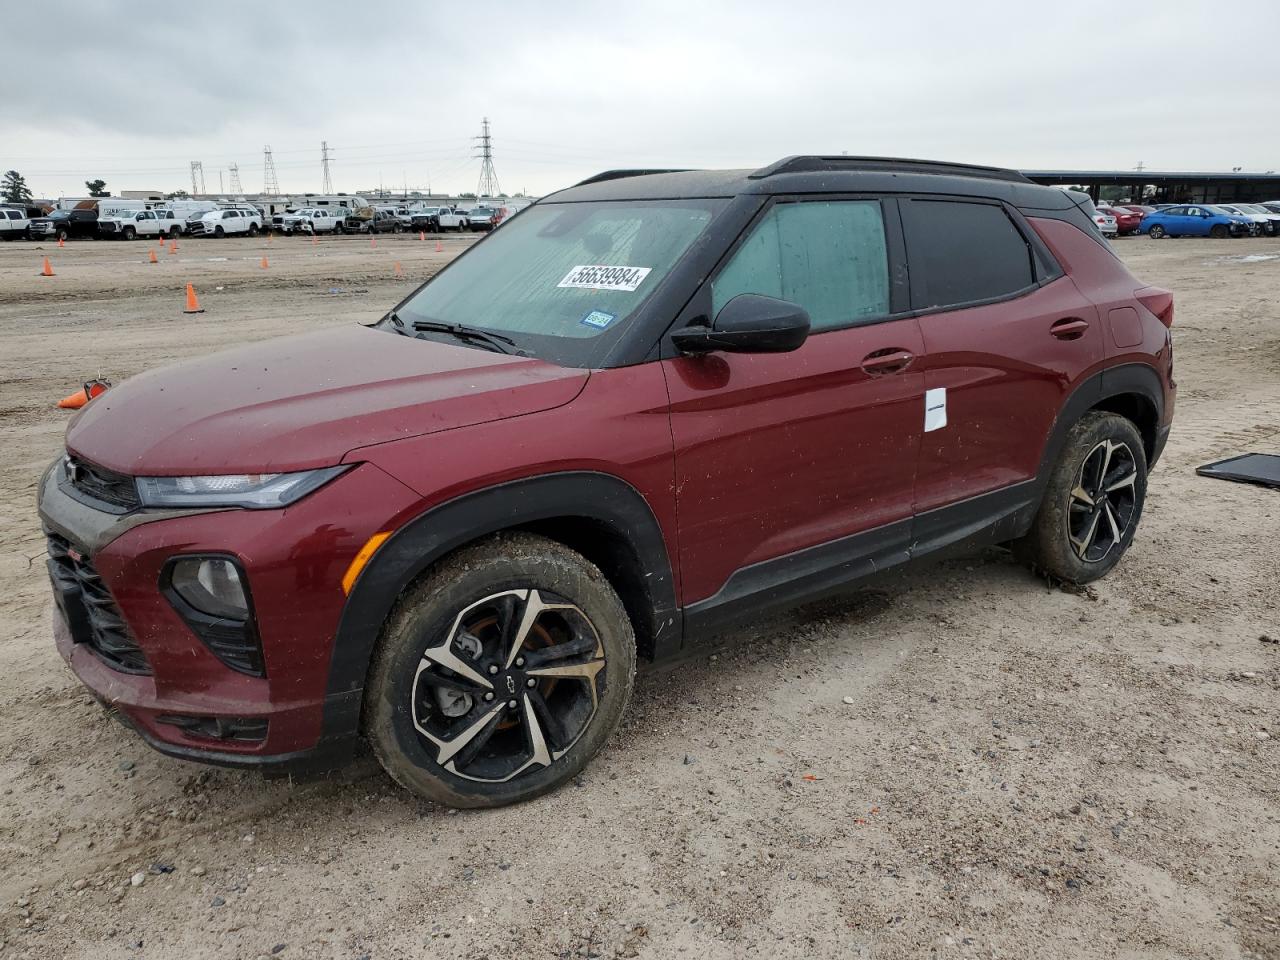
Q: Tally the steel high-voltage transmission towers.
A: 5